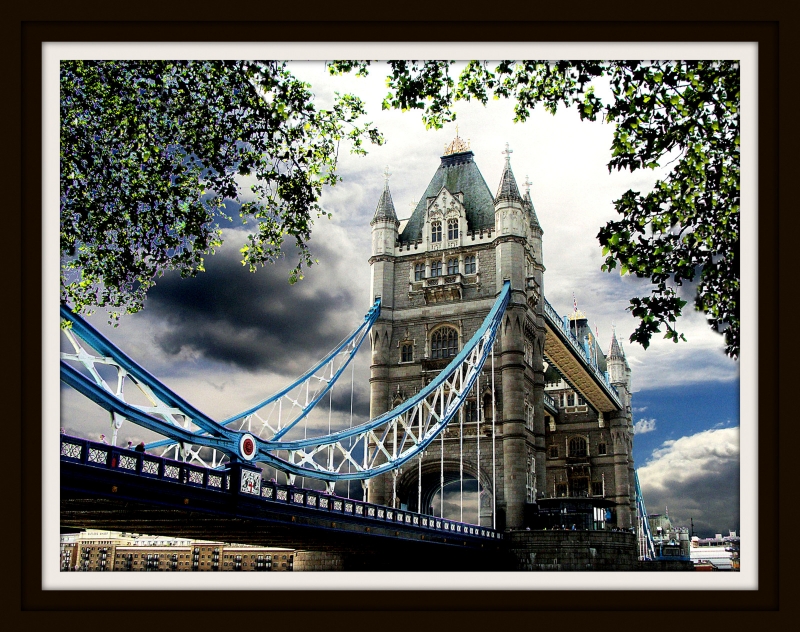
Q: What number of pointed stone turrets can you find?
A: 5